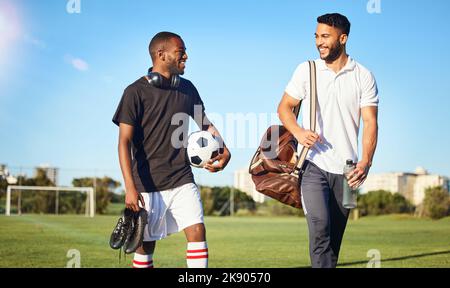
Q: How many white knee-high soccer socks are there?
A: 2